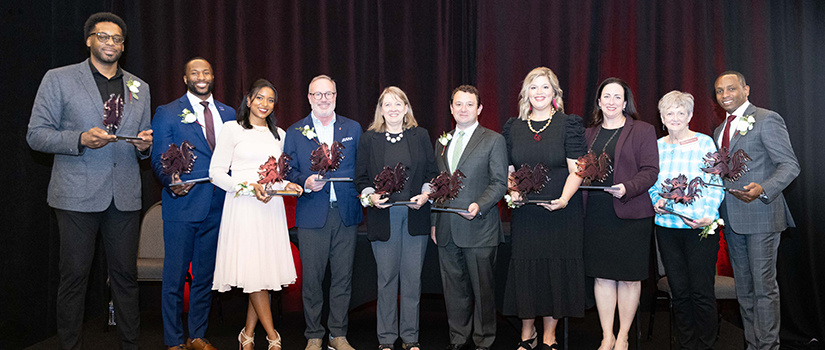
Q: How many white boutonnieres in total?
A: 5